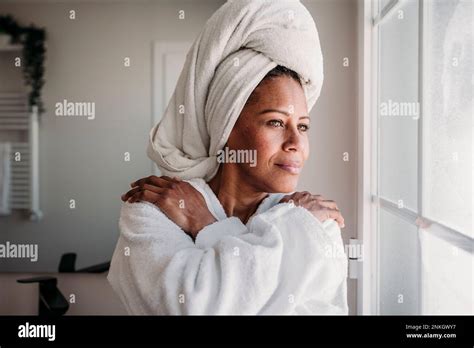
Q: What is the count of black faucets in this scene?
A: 1